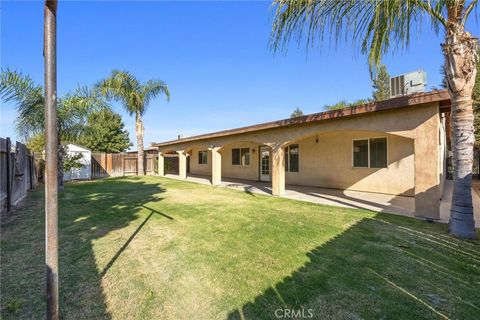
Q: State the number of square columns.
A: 5